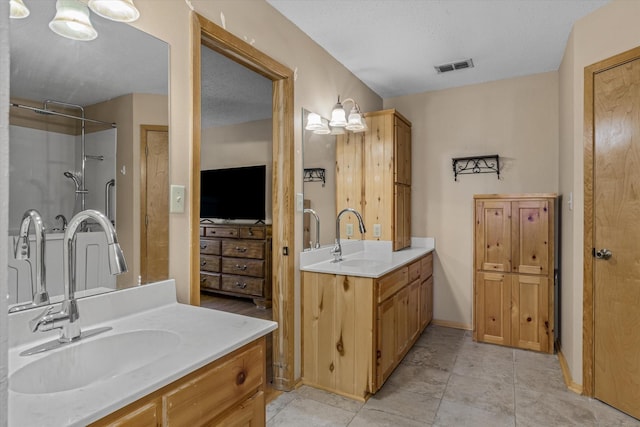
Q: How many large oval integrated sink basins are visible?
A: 2